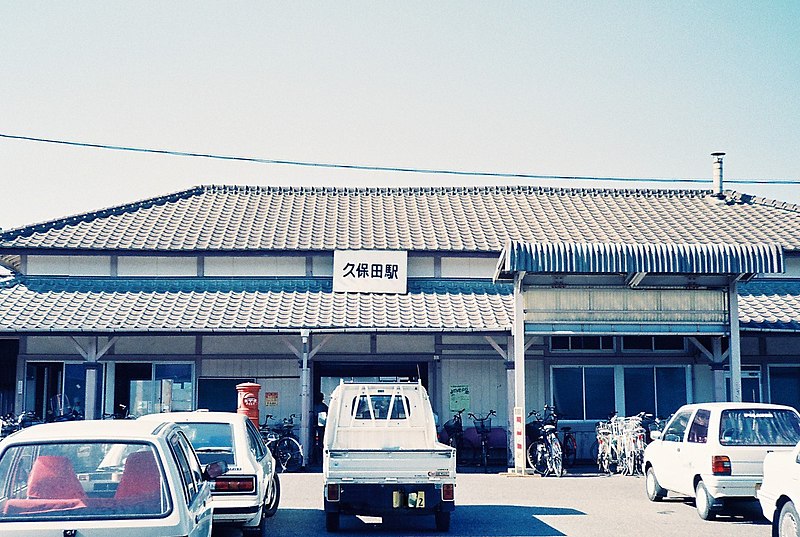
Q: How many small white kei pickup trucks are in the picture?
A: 1